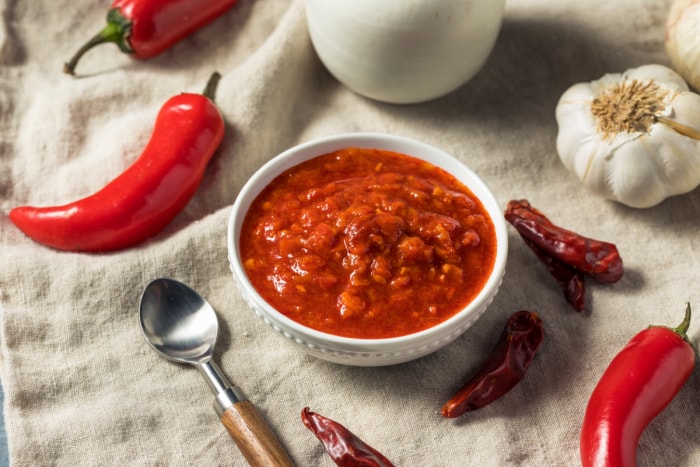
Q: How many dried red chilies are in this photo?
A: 4